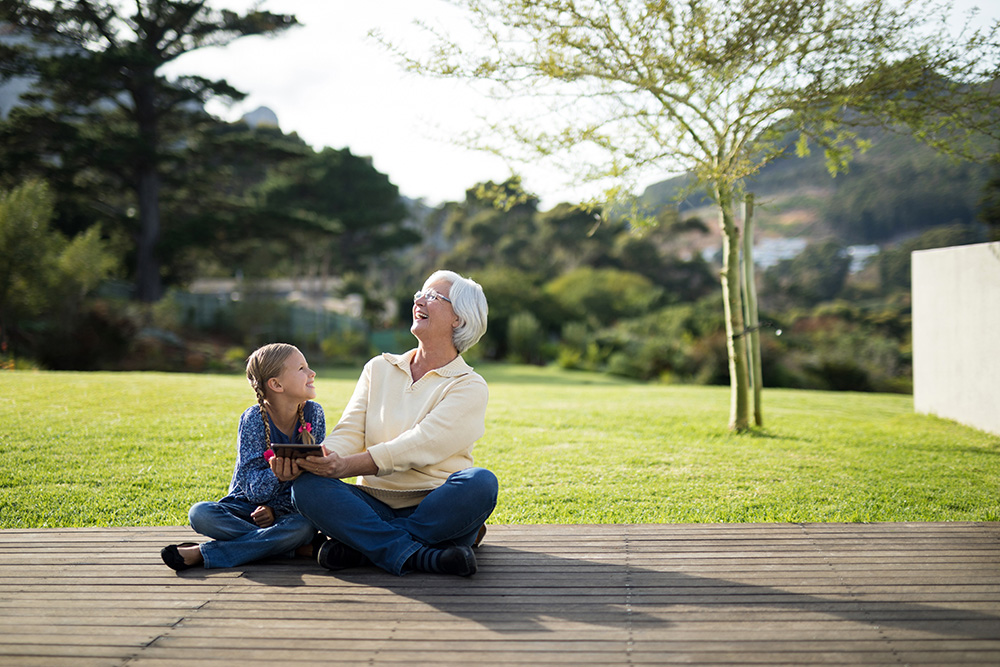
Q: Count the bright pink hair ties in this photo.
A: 2